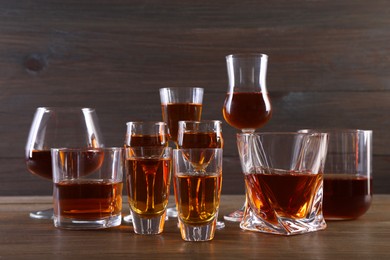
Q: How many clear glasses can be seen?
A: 10